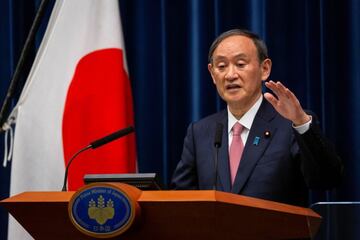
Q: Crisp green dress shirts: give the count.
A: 0